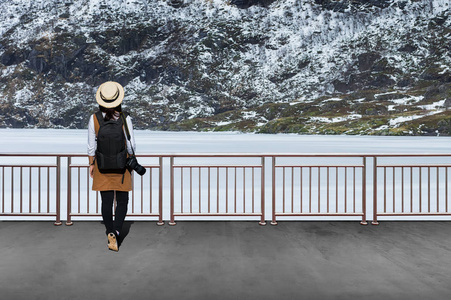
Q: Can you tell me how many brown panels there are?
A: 5